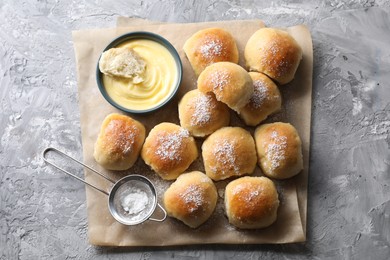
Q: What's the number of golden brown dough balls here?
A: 11